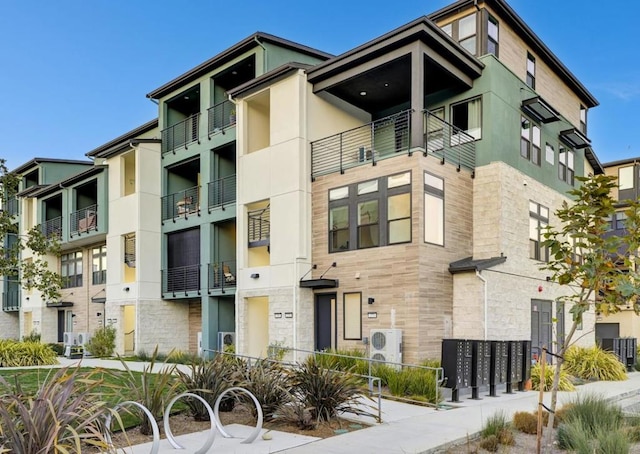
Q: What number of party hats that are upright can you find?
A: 0